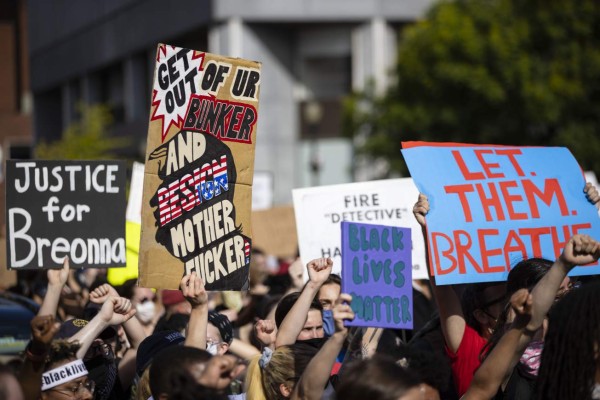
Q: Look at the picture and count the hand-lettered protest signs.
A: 5